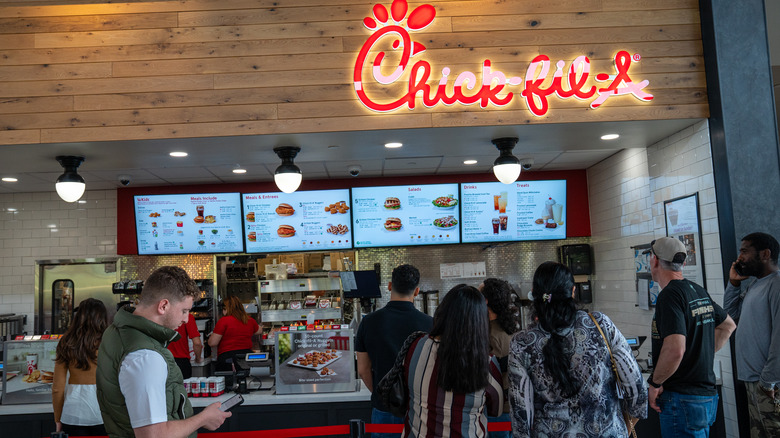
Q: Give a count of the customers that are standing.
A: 8